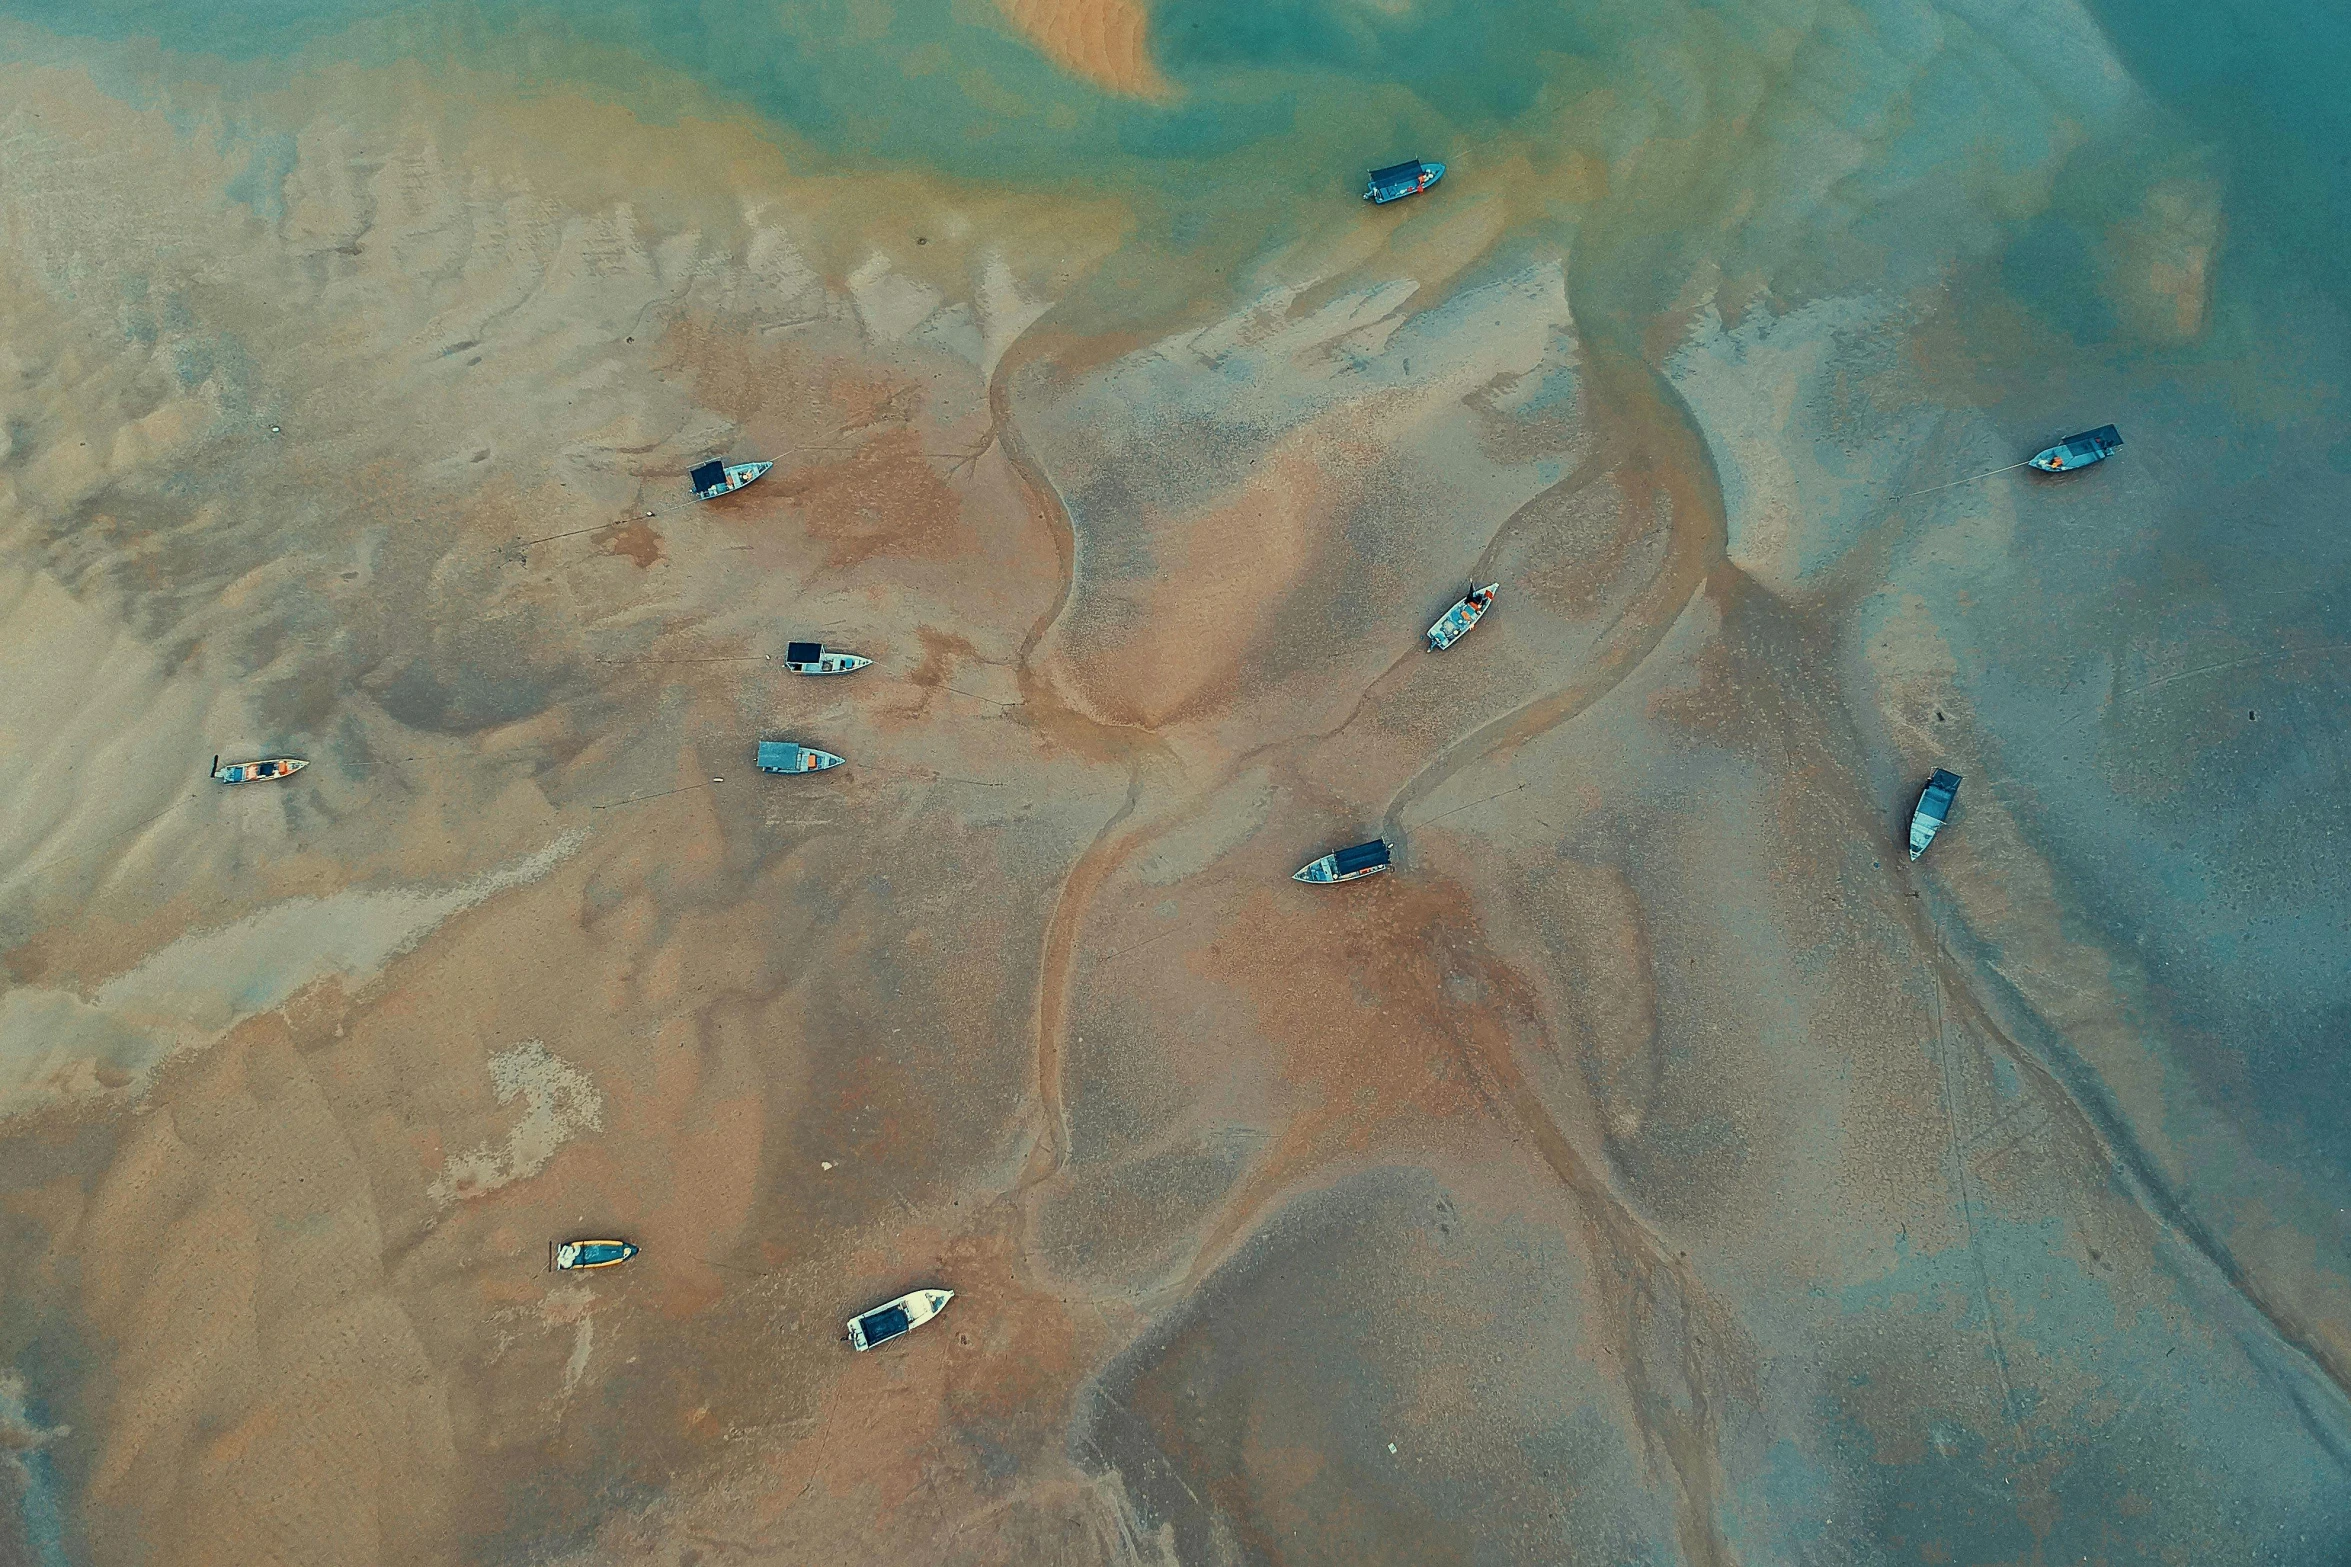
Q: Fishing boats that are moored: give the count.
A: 11